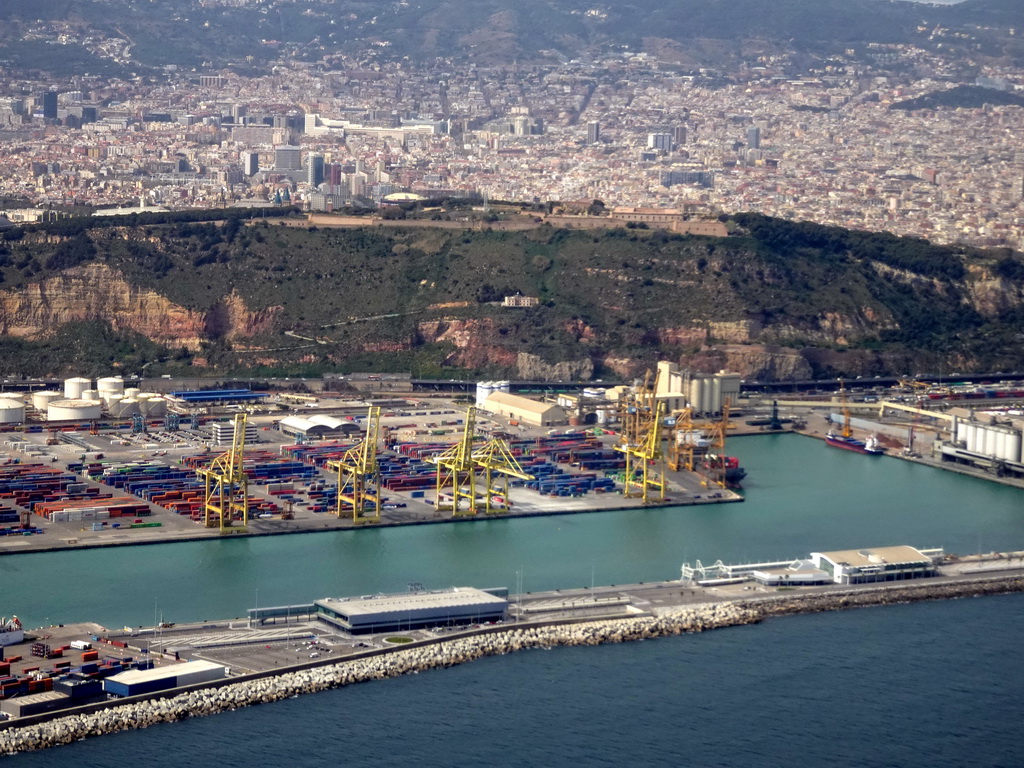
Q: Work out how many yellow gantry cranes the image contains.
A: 5